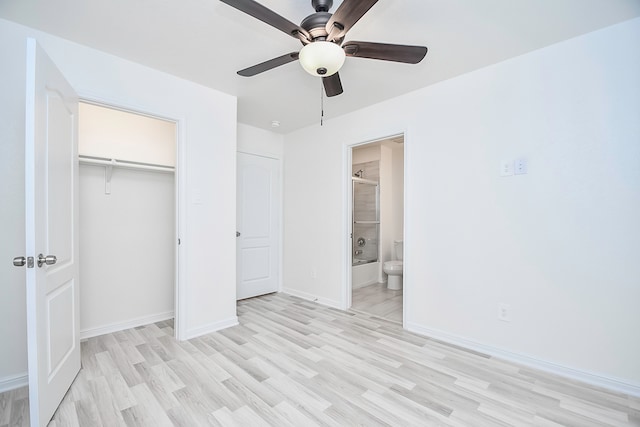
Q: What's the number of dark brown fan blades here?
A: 5